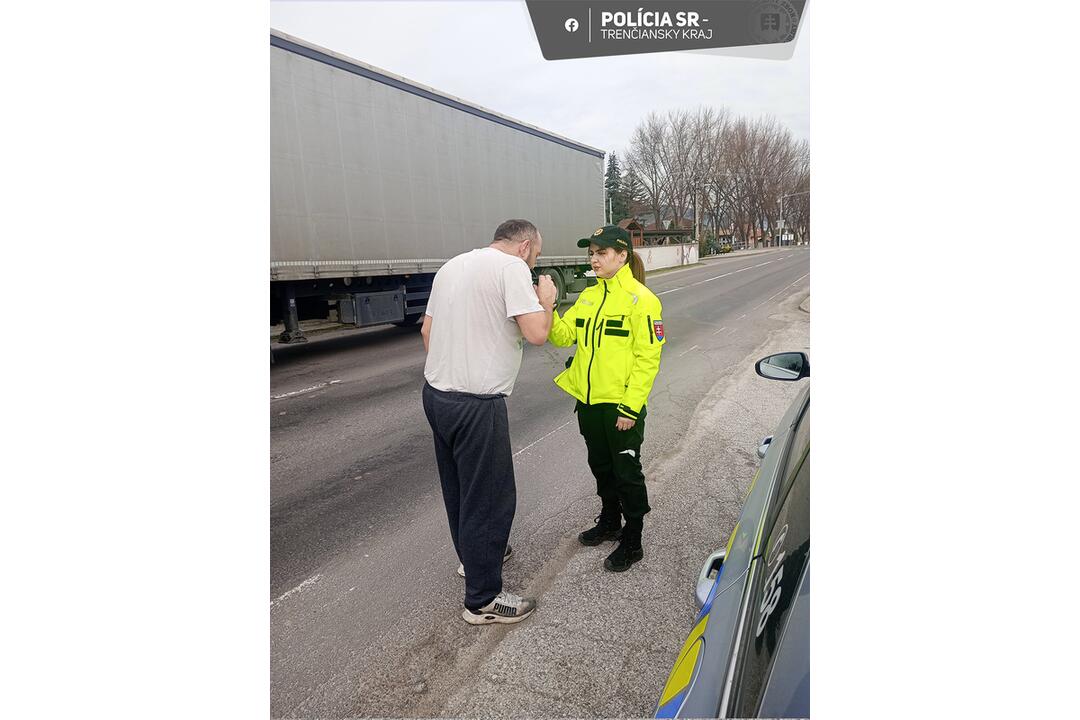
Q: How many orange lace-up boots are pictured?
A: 0